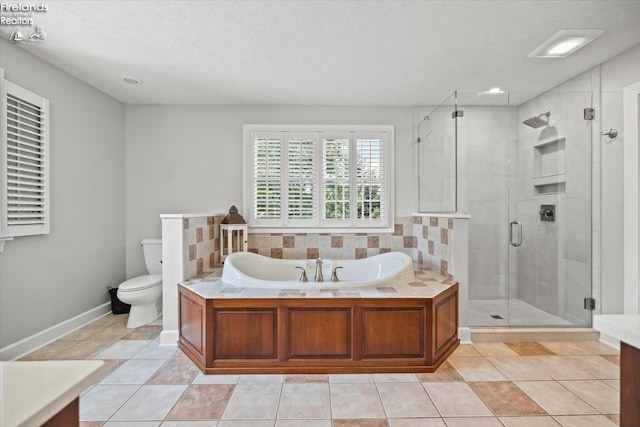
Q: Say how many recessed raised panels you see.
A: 5